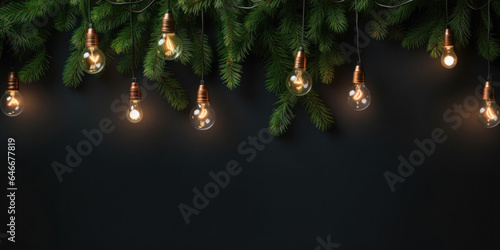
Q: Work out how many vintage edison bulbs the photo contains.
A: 9